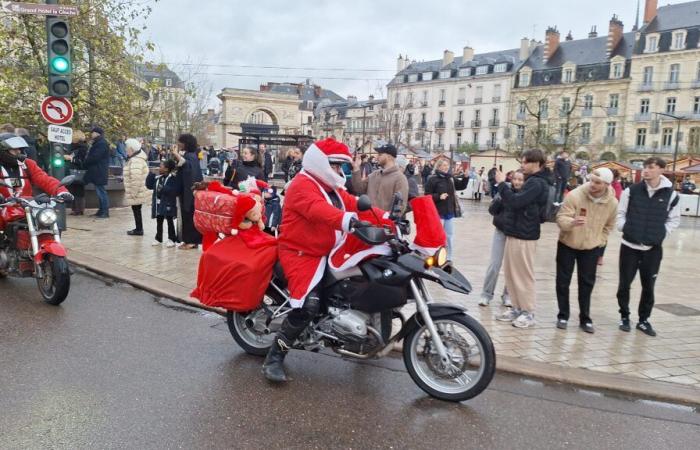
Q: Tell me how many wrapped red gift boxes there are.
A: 1